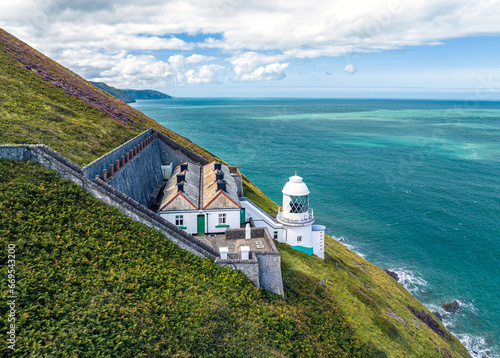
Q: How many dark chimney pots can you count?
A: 6